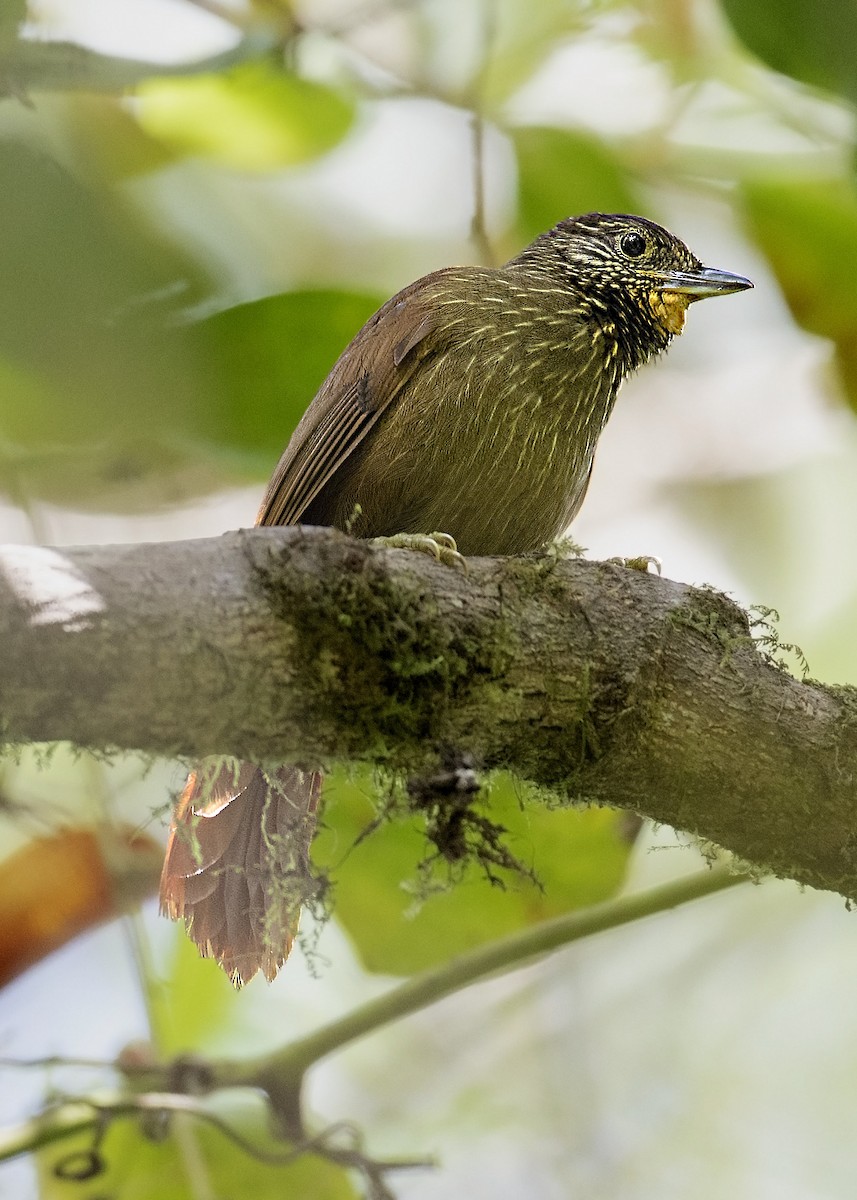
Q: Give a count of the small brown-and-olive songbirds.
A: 1